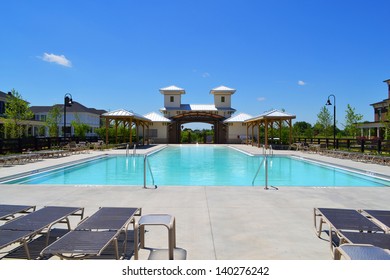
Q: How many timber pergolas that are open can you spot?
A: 2